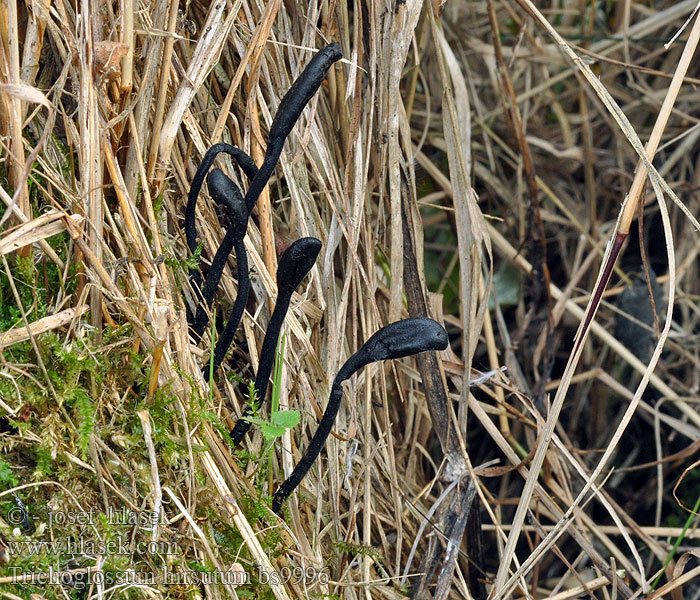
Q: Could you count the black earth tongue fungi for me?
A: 5